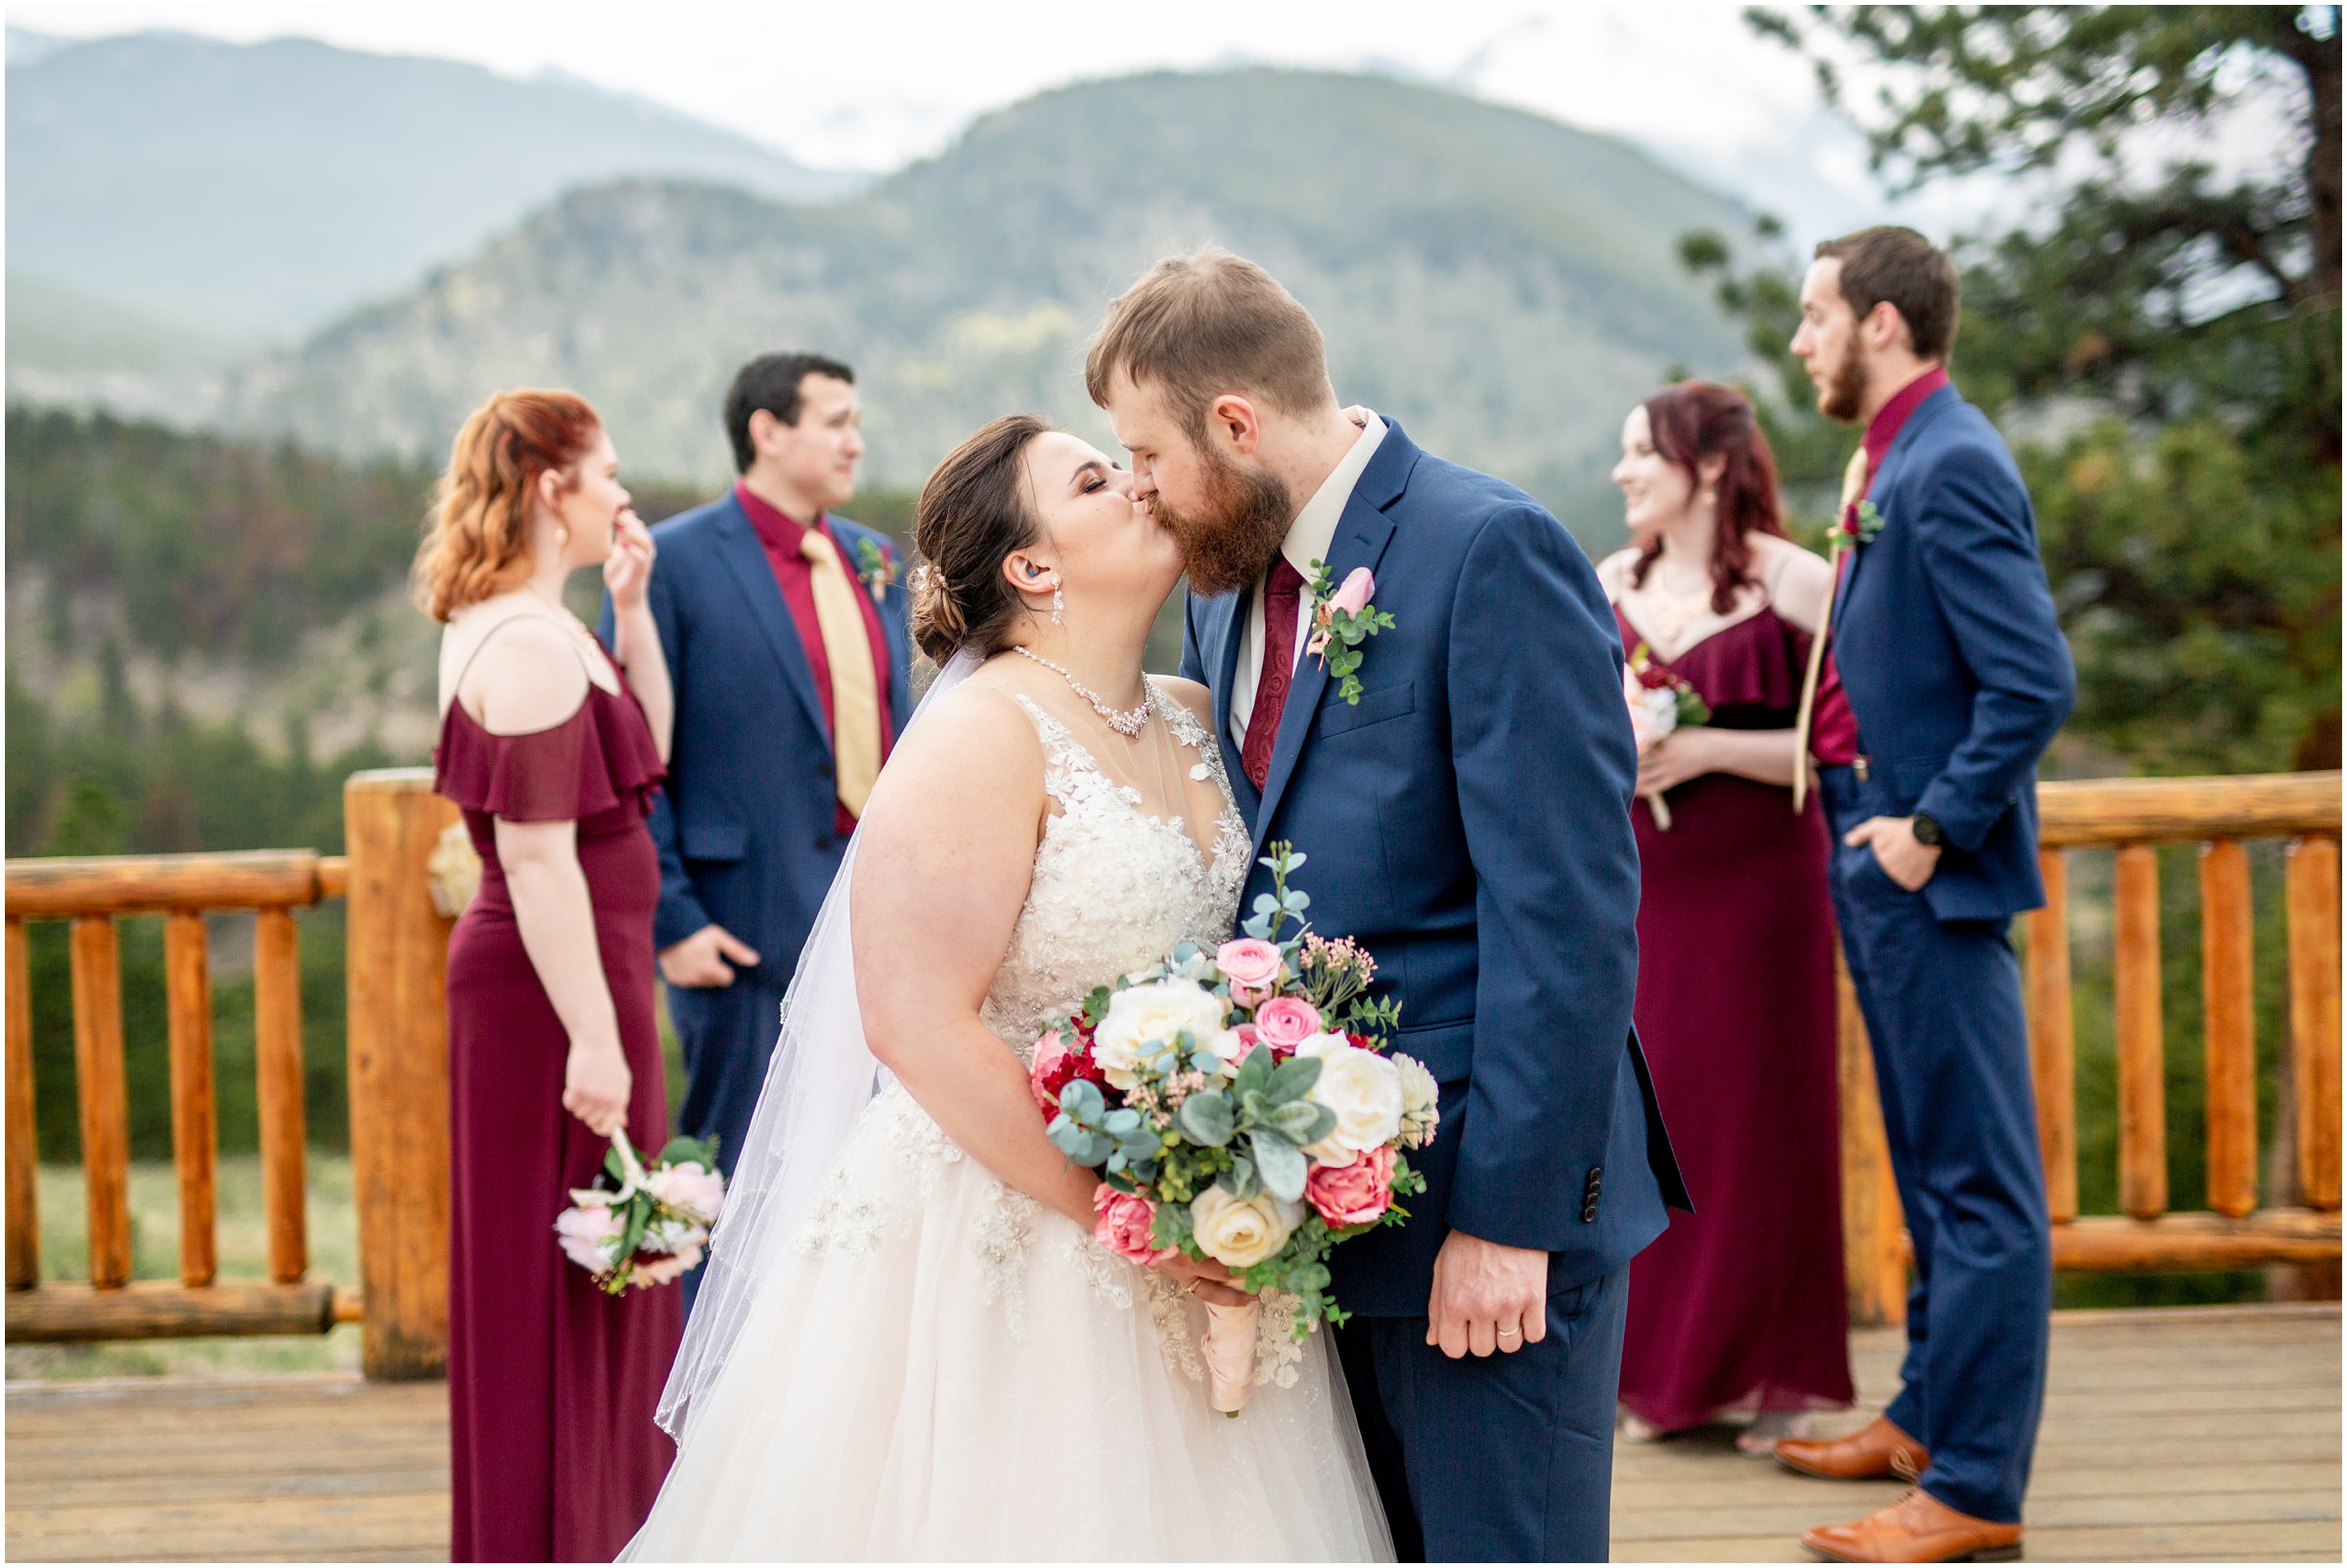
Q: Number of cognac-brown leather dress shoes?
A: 2